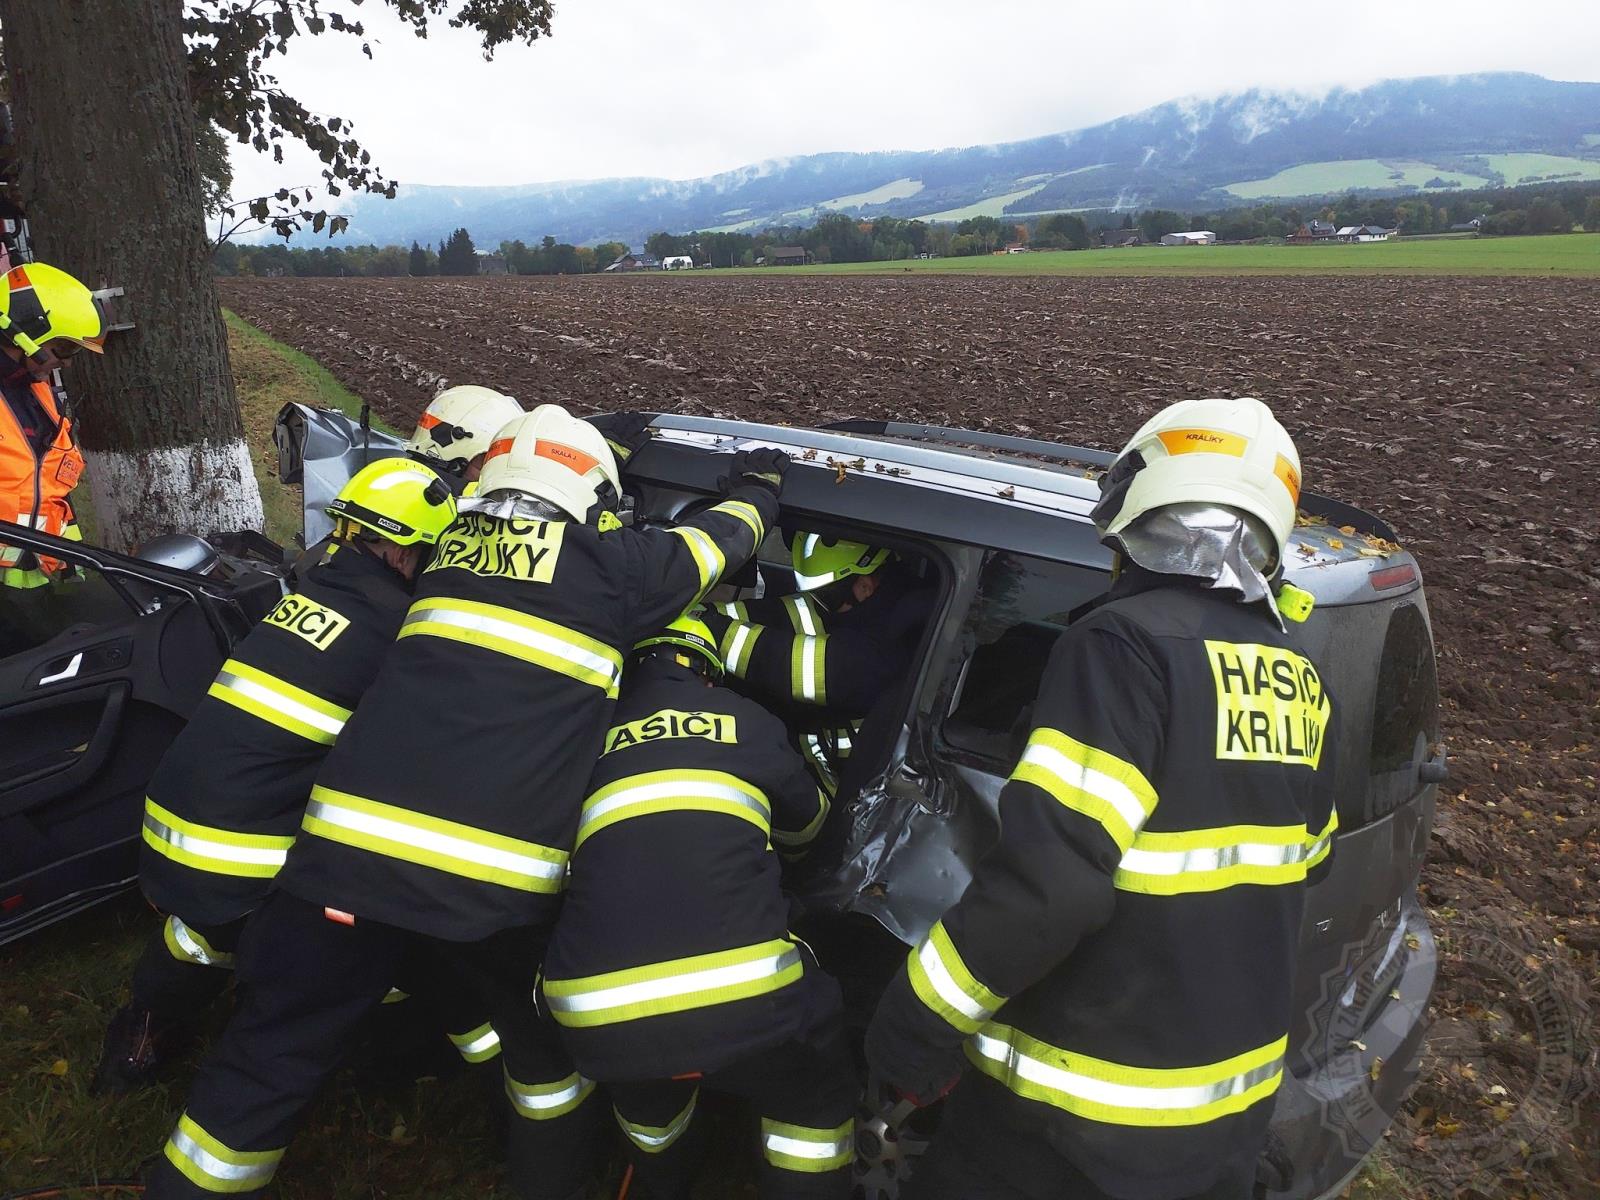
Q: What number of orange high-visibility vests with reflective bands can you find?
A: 1